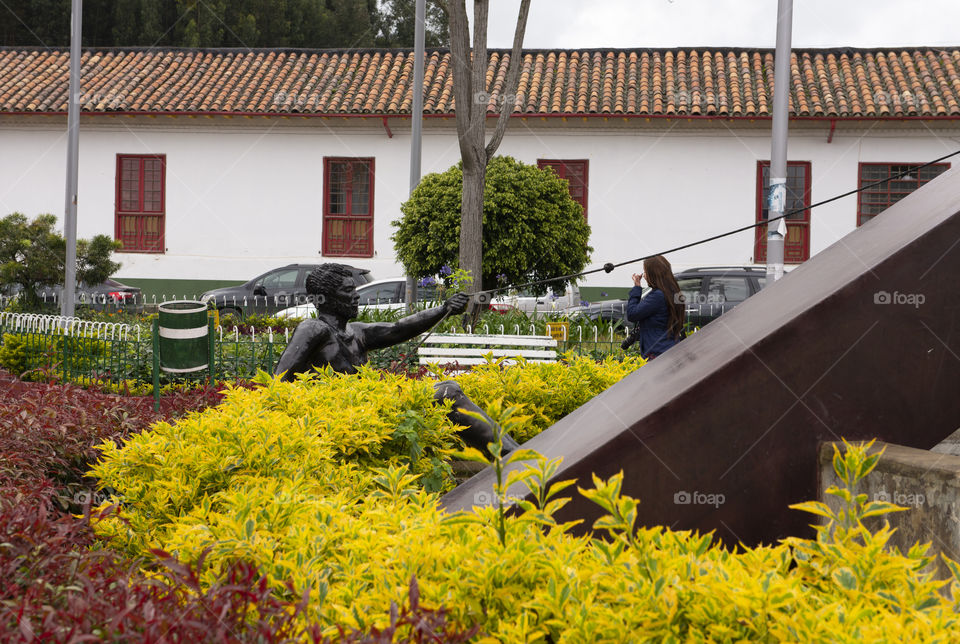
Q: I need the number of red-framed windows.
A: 5